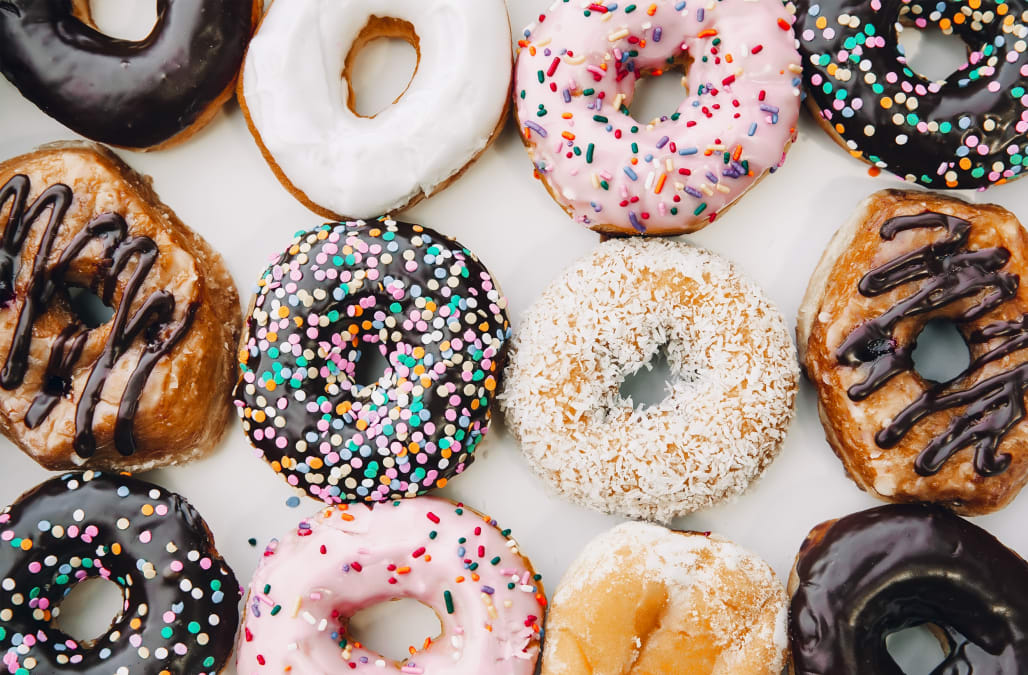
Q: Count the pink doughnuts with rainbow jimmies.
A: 2